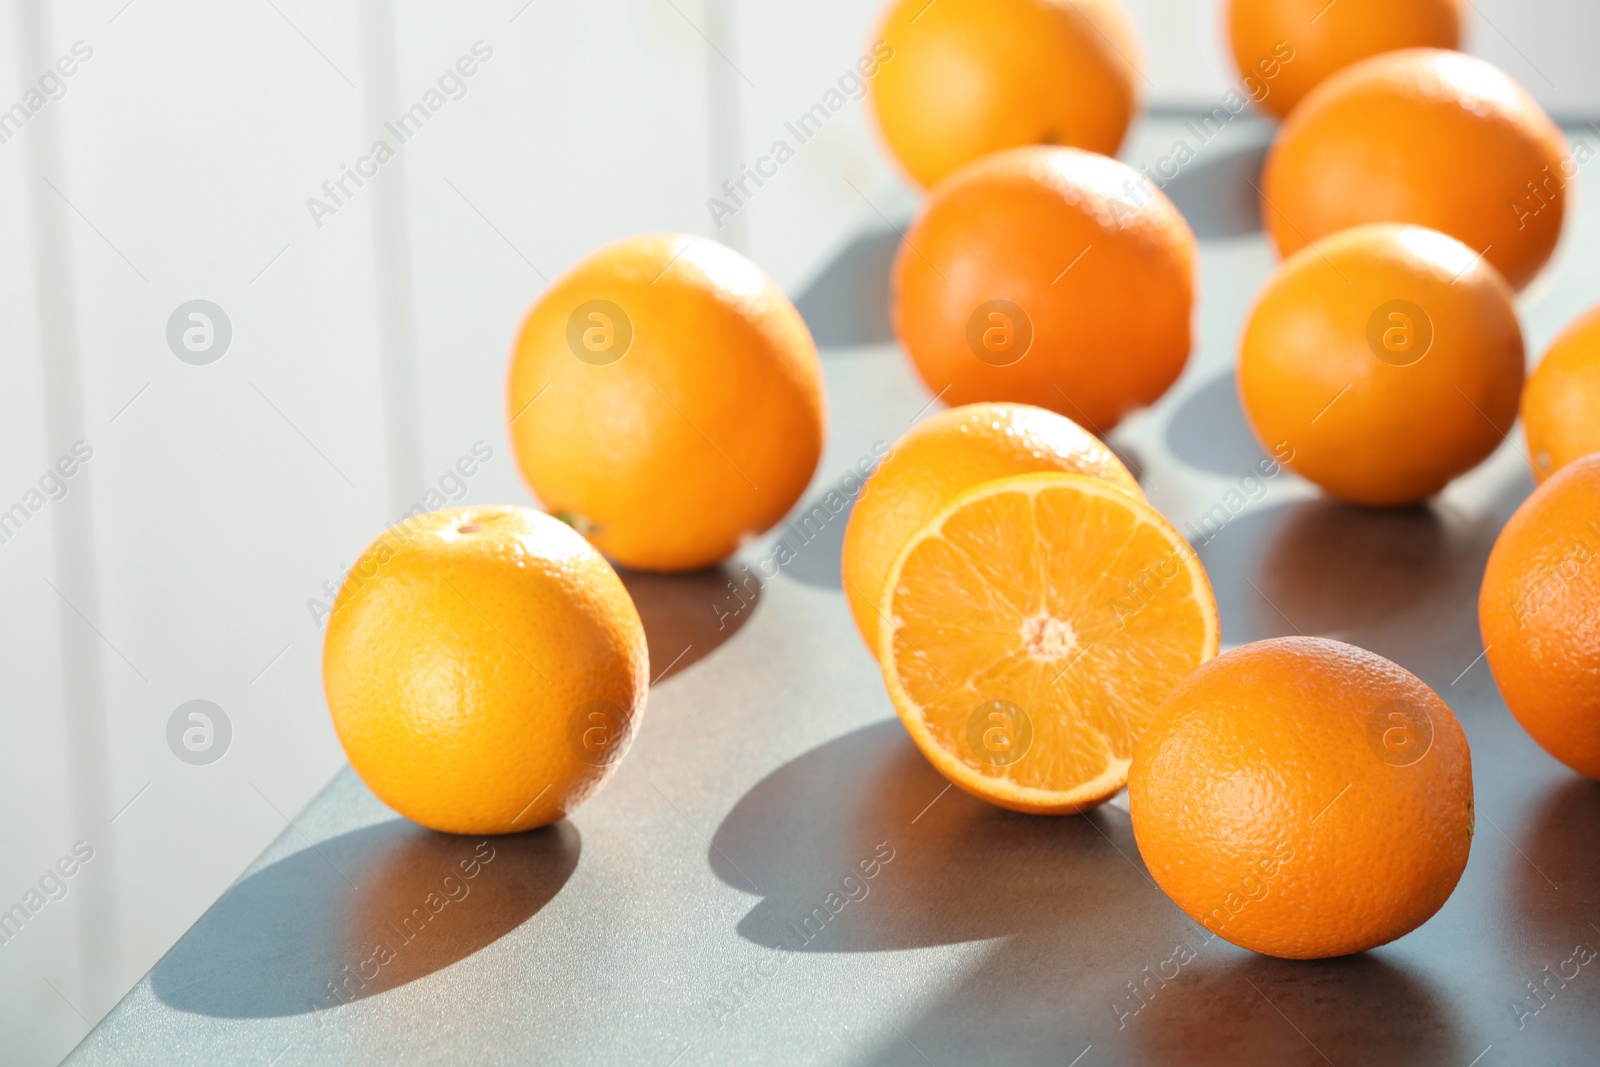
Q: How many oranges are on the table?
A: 12